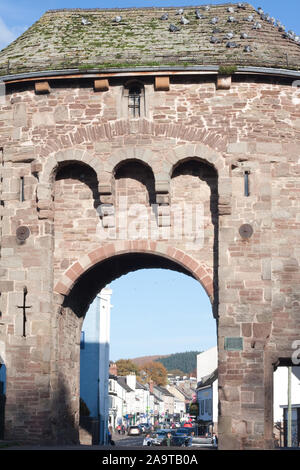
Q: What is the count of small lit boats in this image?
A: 0